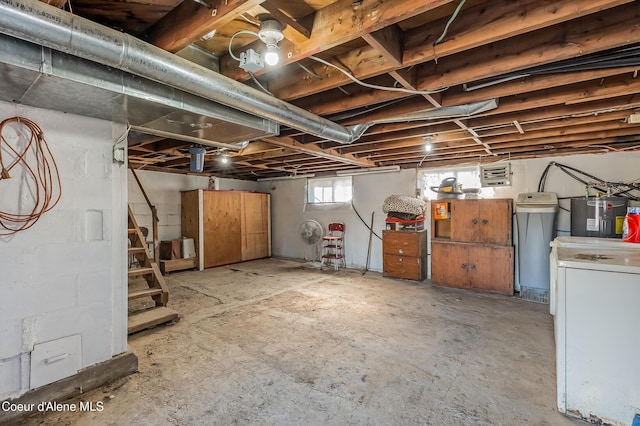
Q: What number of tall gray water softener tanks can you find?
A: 1